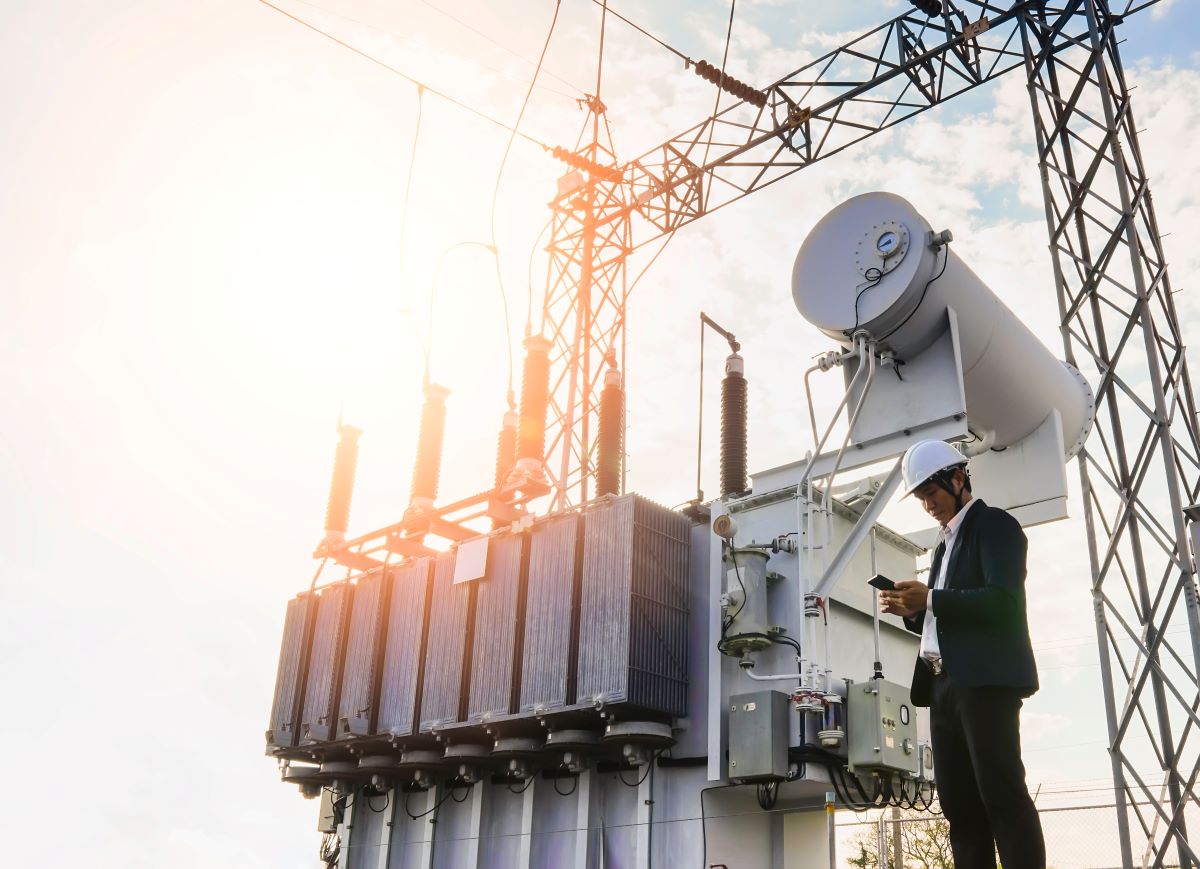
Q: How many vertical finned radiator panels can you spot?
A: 8